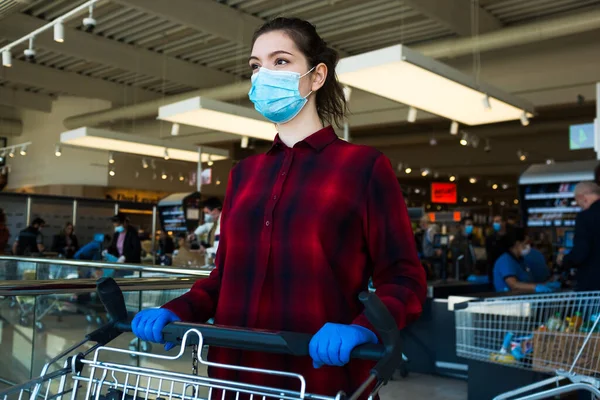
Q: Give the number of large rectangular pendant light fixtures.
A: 3